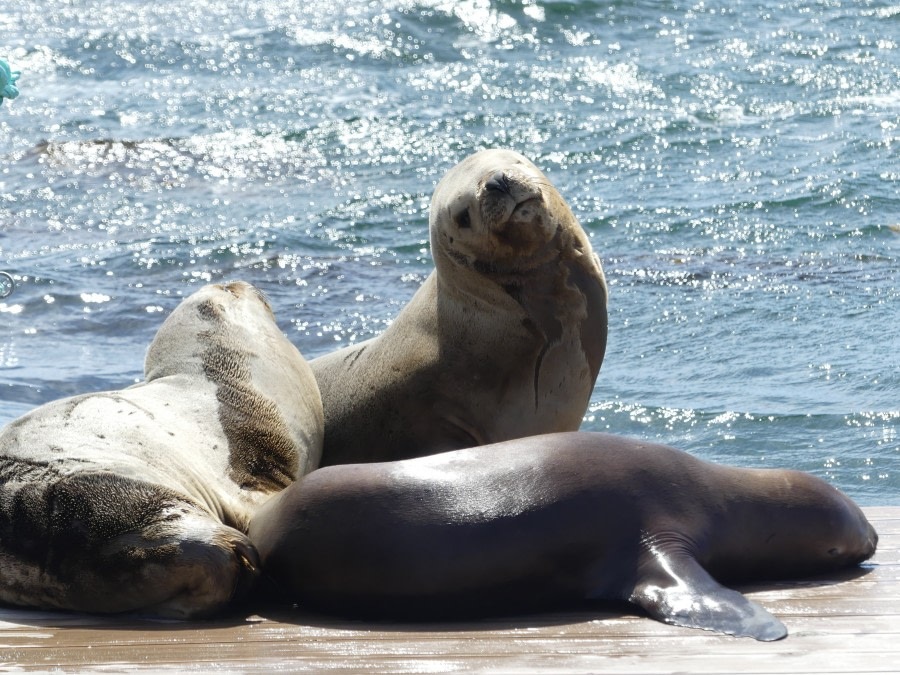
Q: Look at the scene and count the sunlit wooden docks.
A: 1